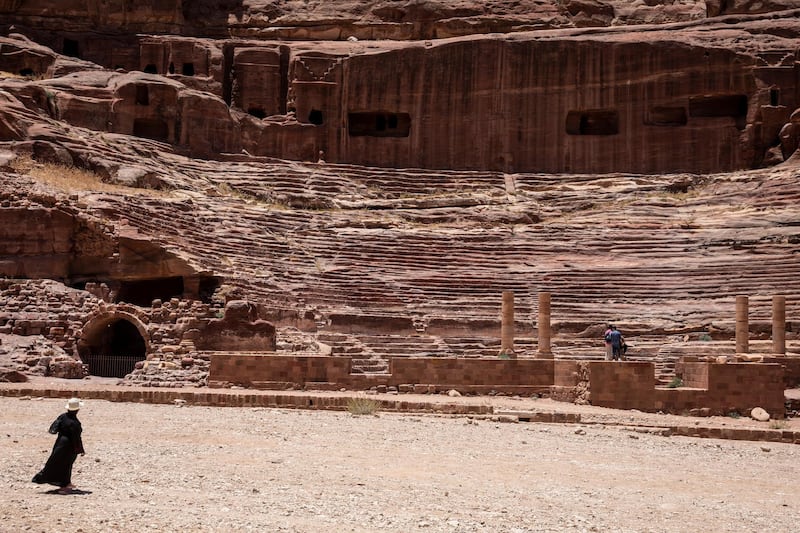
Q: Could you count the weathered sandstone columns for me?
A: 4